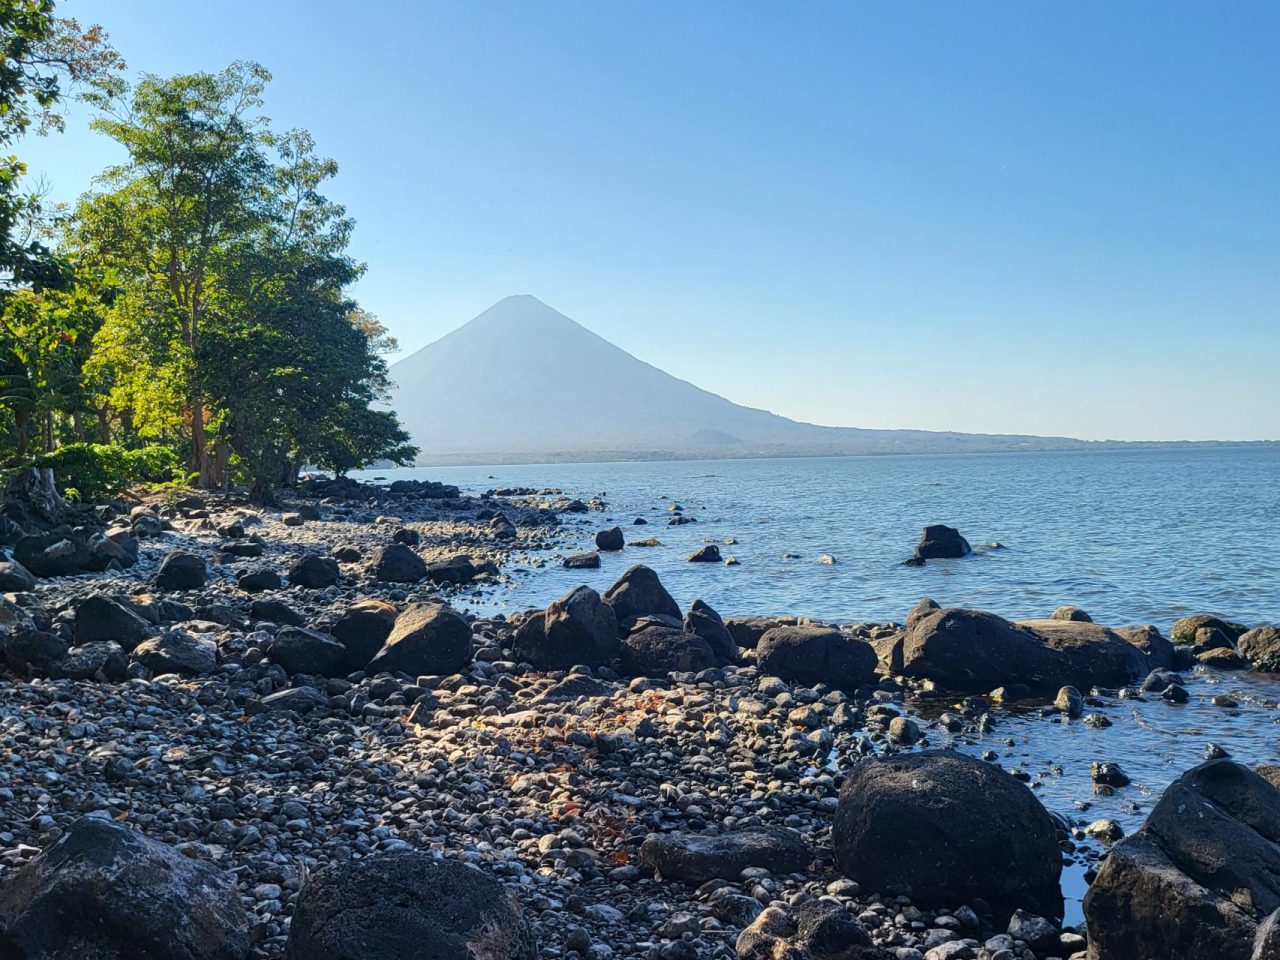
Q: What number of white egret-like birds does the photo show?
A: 0